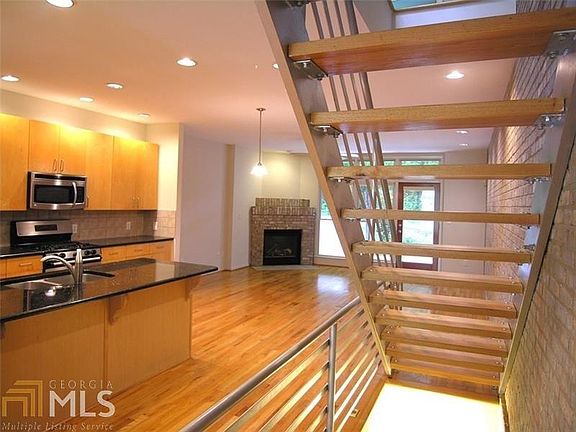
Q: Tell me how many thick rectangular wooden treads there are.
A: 11